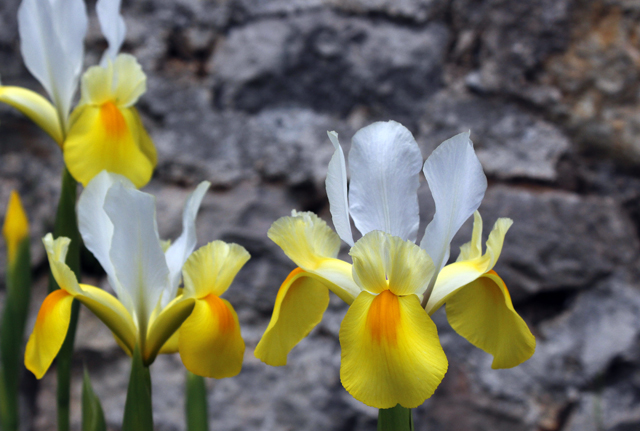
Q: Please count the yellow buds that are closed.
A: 1